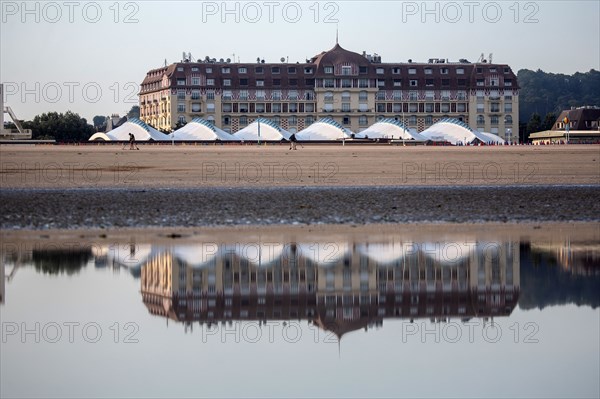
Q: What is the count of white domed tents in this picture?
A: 6